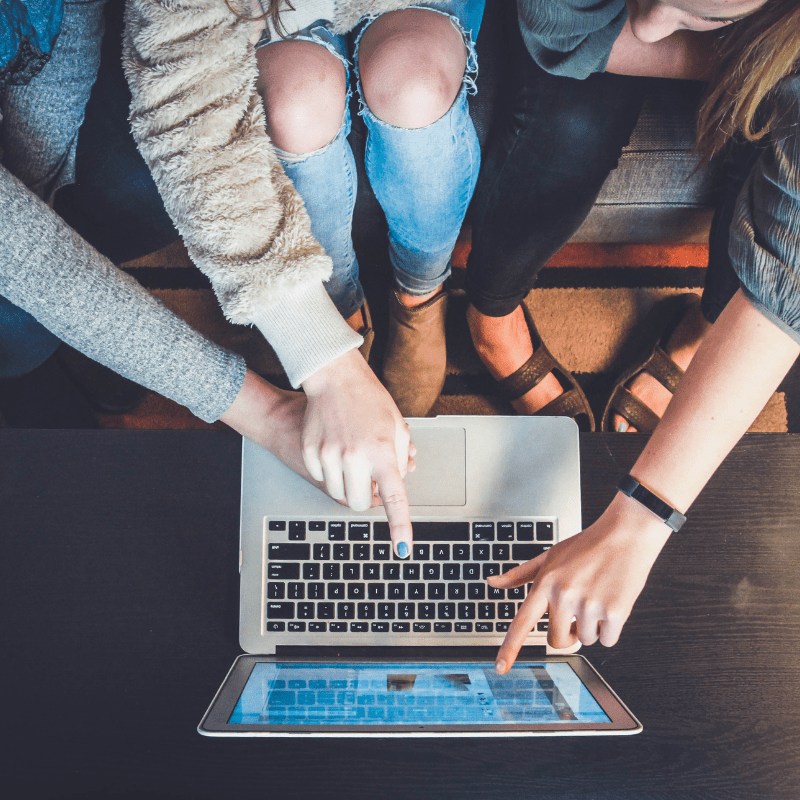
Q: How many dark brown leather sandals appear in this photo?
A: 2